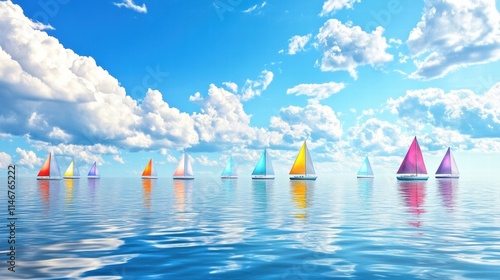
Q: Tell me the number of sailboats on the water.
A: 11